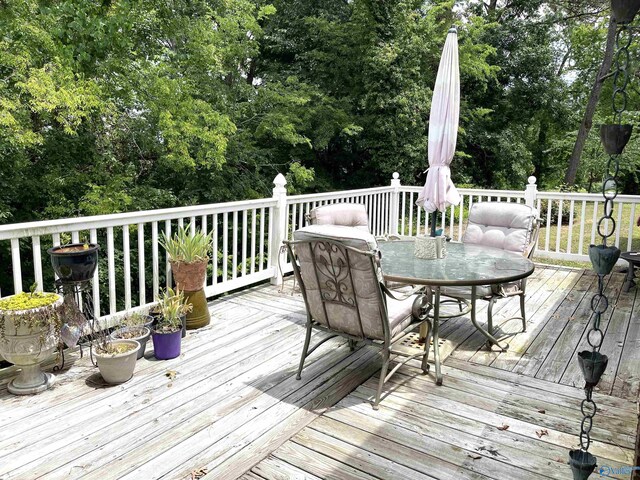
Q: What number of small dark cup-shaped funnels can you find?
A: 5